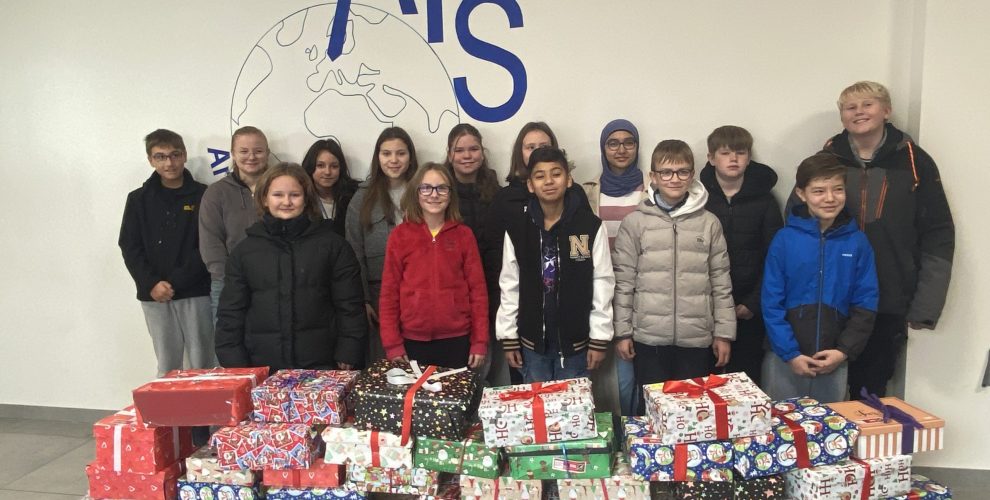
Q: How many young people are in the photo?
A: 14